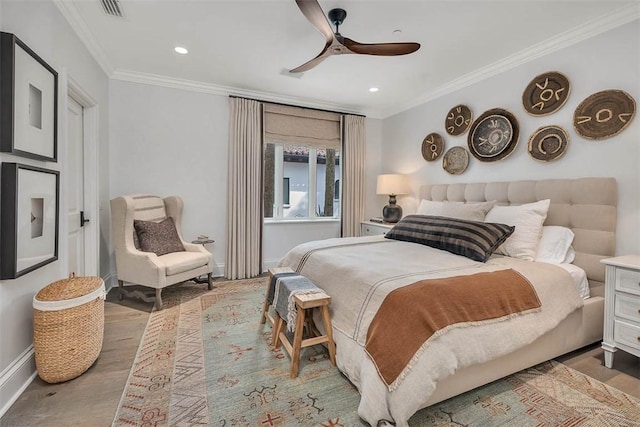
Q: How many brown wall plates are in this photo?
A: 7